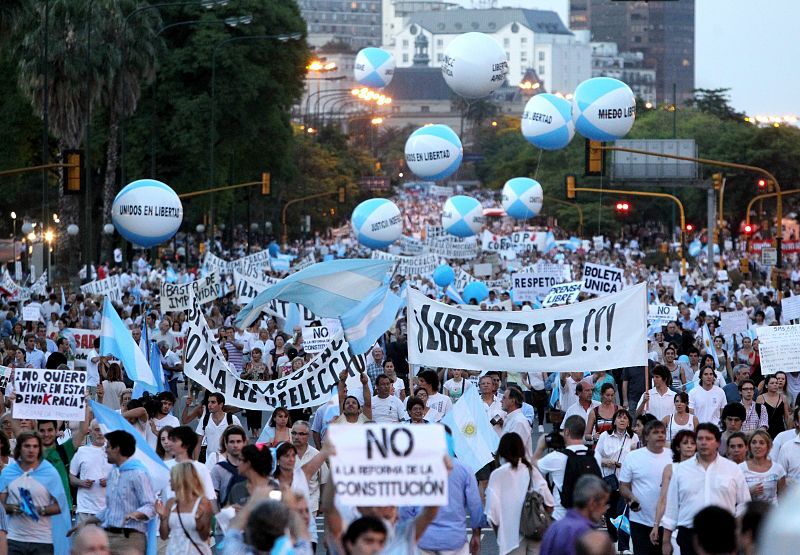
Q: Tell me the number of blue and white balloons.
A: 8